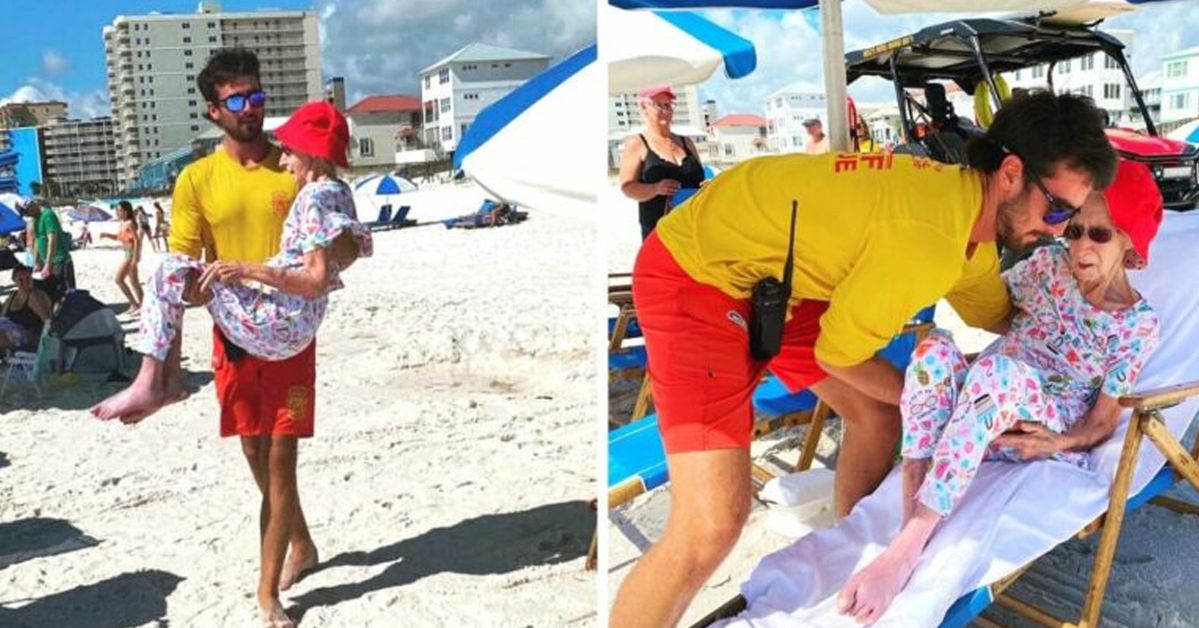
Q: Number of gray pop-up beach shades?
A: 1